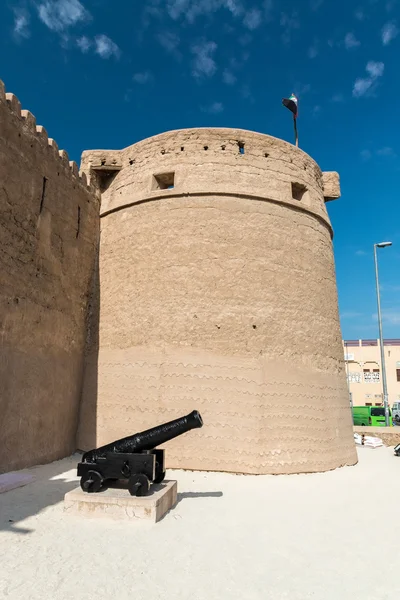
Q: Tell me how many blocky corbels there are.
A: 2